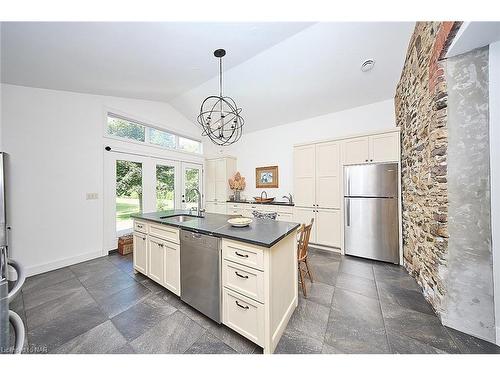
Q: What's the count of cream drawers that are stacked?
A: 3